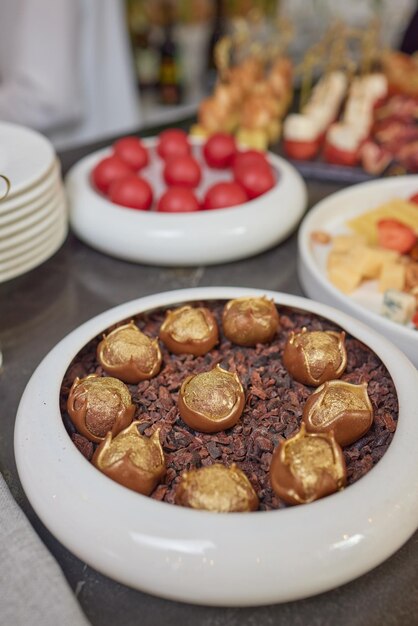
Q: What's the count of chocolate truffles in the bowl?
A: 10